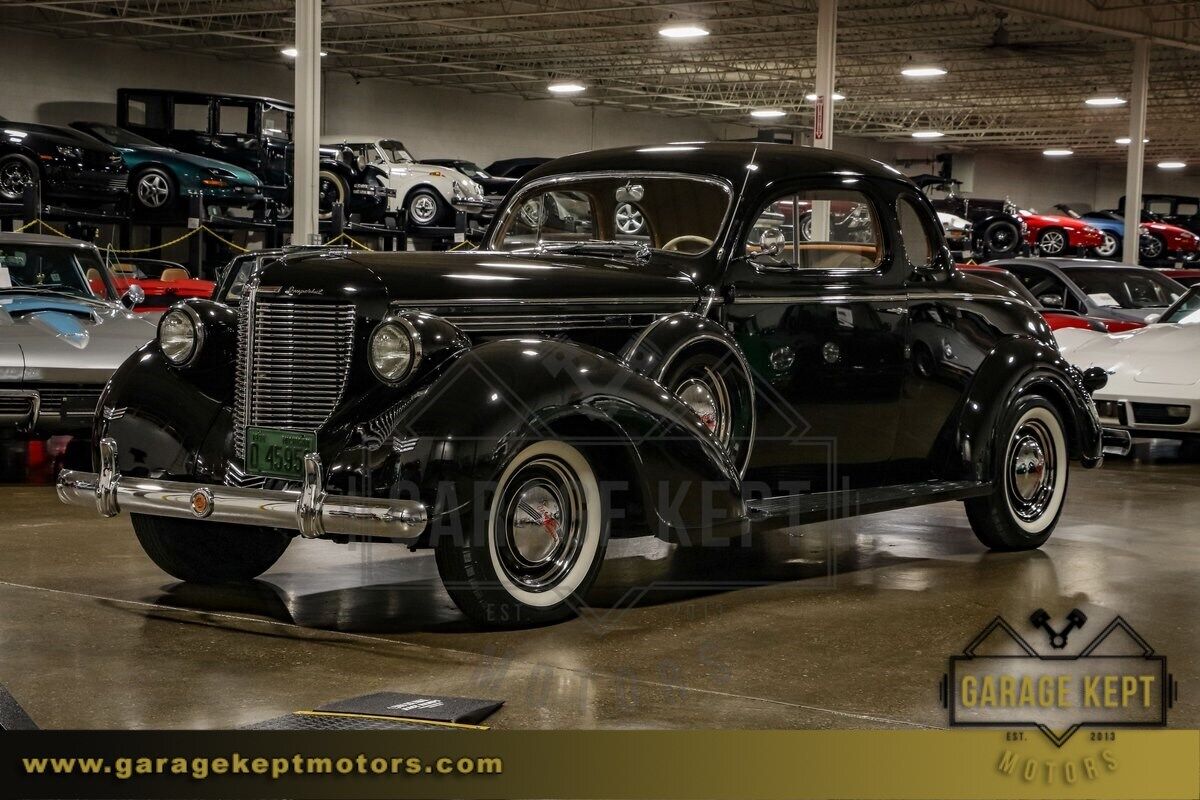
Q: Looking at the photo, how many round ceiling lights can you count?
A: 11